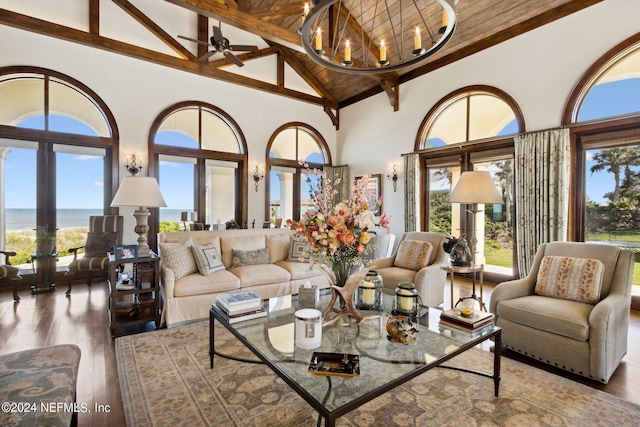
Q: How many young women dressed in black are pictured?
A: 0